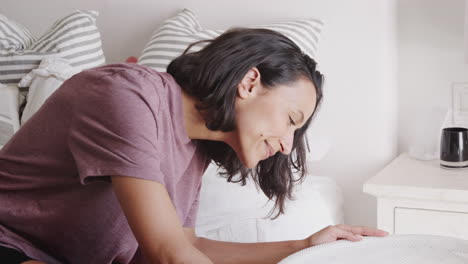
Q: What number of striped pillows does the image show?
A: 2